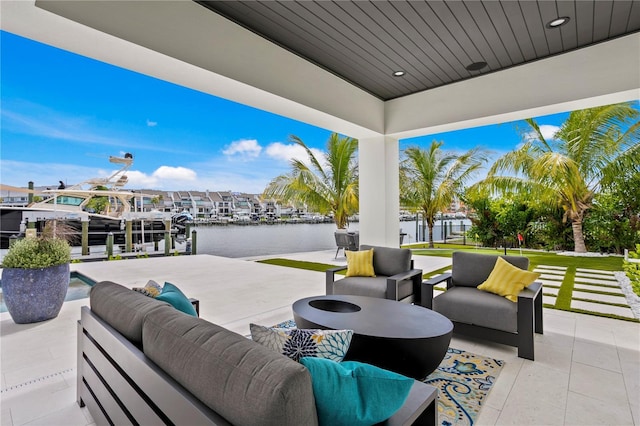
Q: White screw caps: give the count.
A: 0